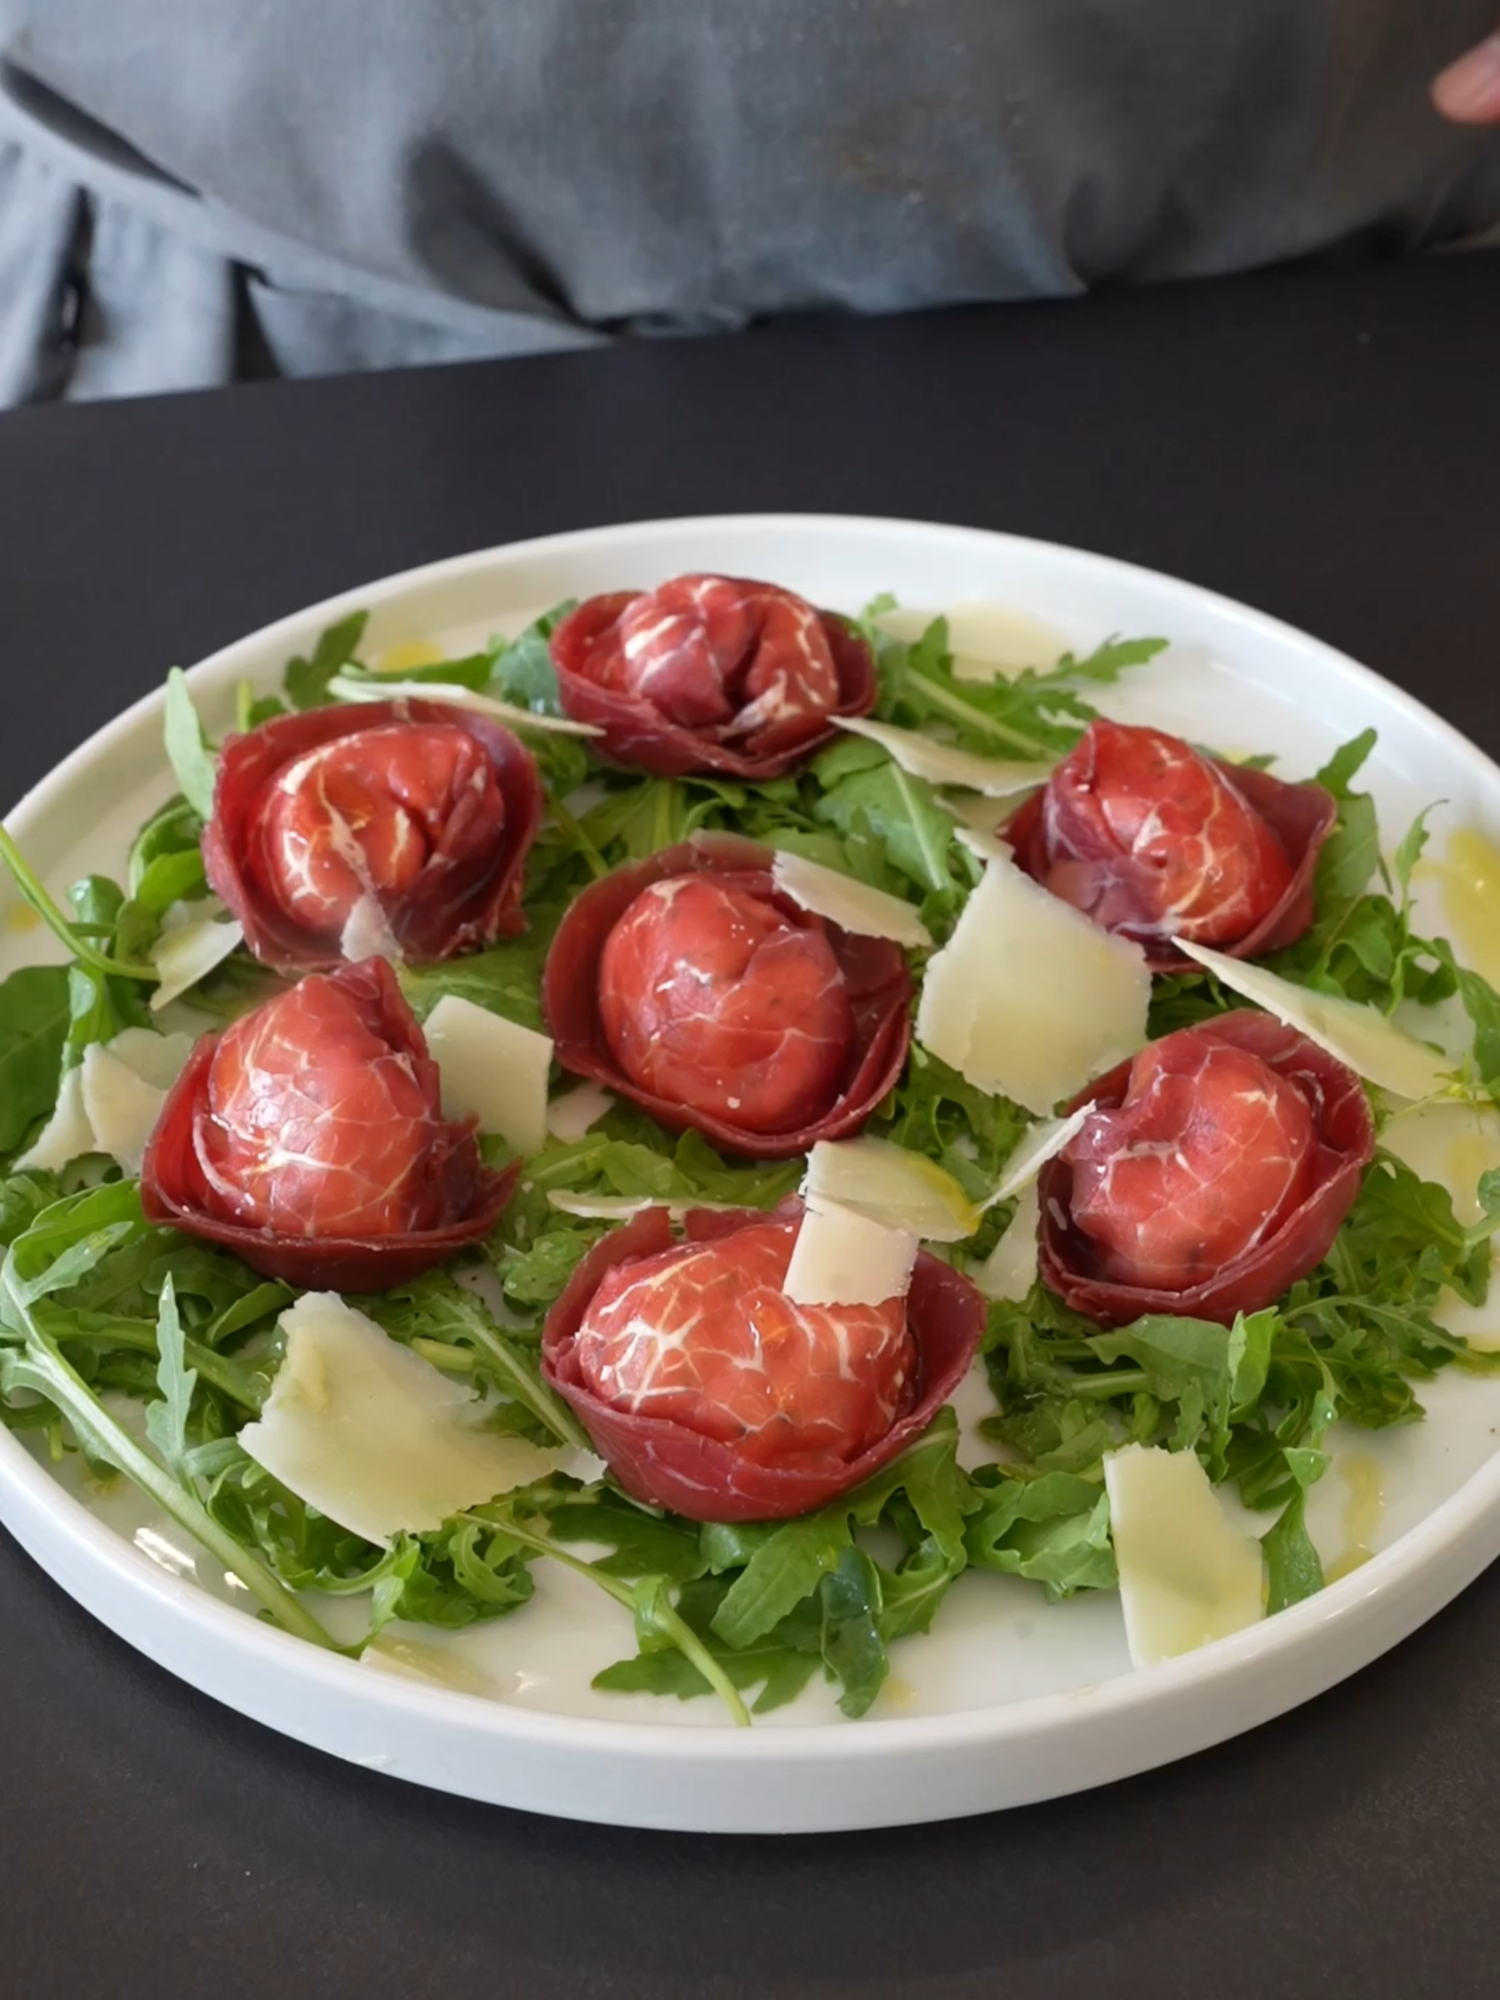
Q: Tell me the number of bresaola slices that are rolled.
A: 7